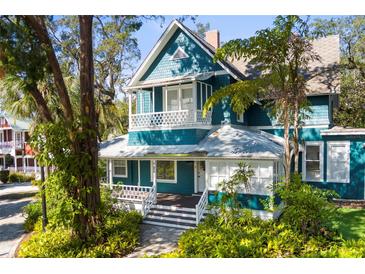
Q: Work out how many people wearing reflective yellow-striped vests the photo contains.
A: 0